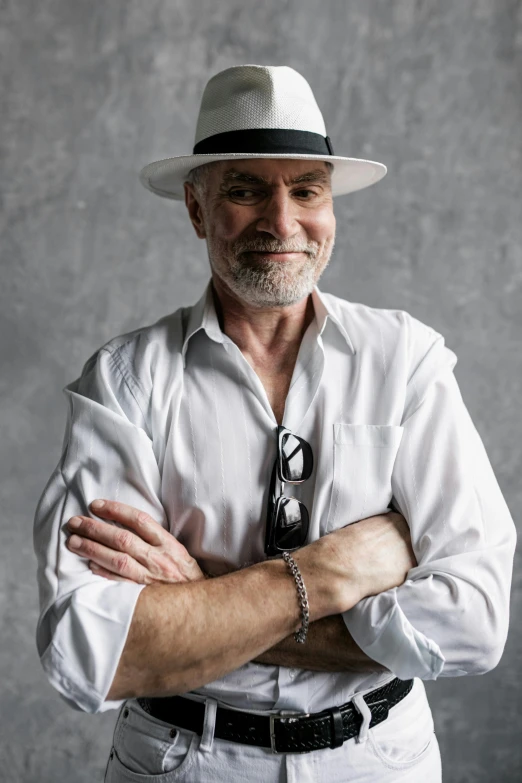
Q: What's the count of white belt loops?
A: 2